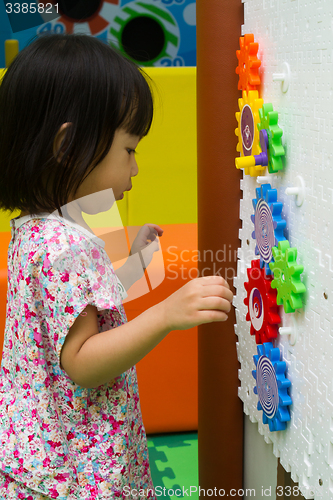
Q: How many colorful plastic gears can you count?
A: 7